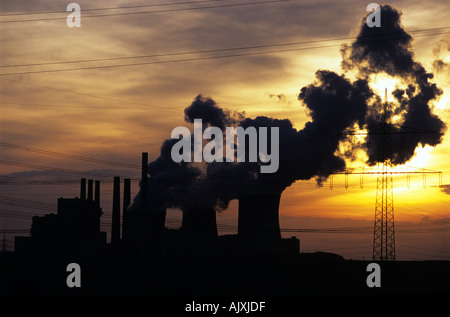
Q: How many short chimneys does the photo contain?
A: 3